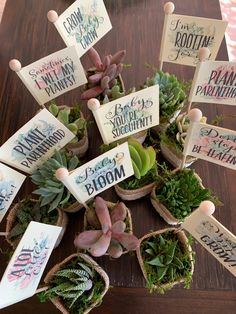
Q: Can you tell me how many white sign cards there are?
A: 11